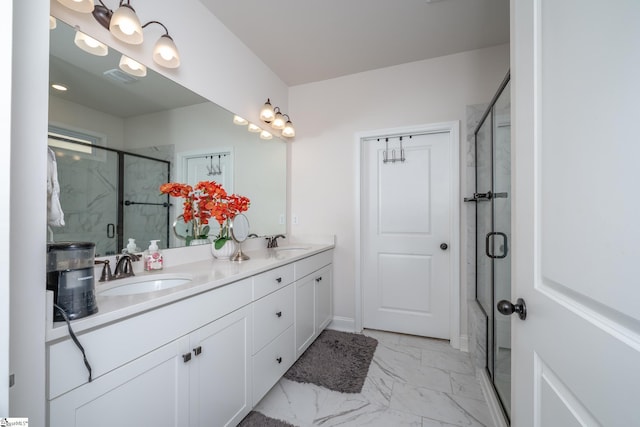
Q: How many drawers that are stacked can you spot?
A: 3